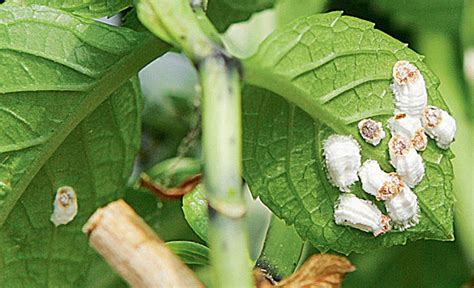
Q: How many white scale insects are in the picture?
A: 10